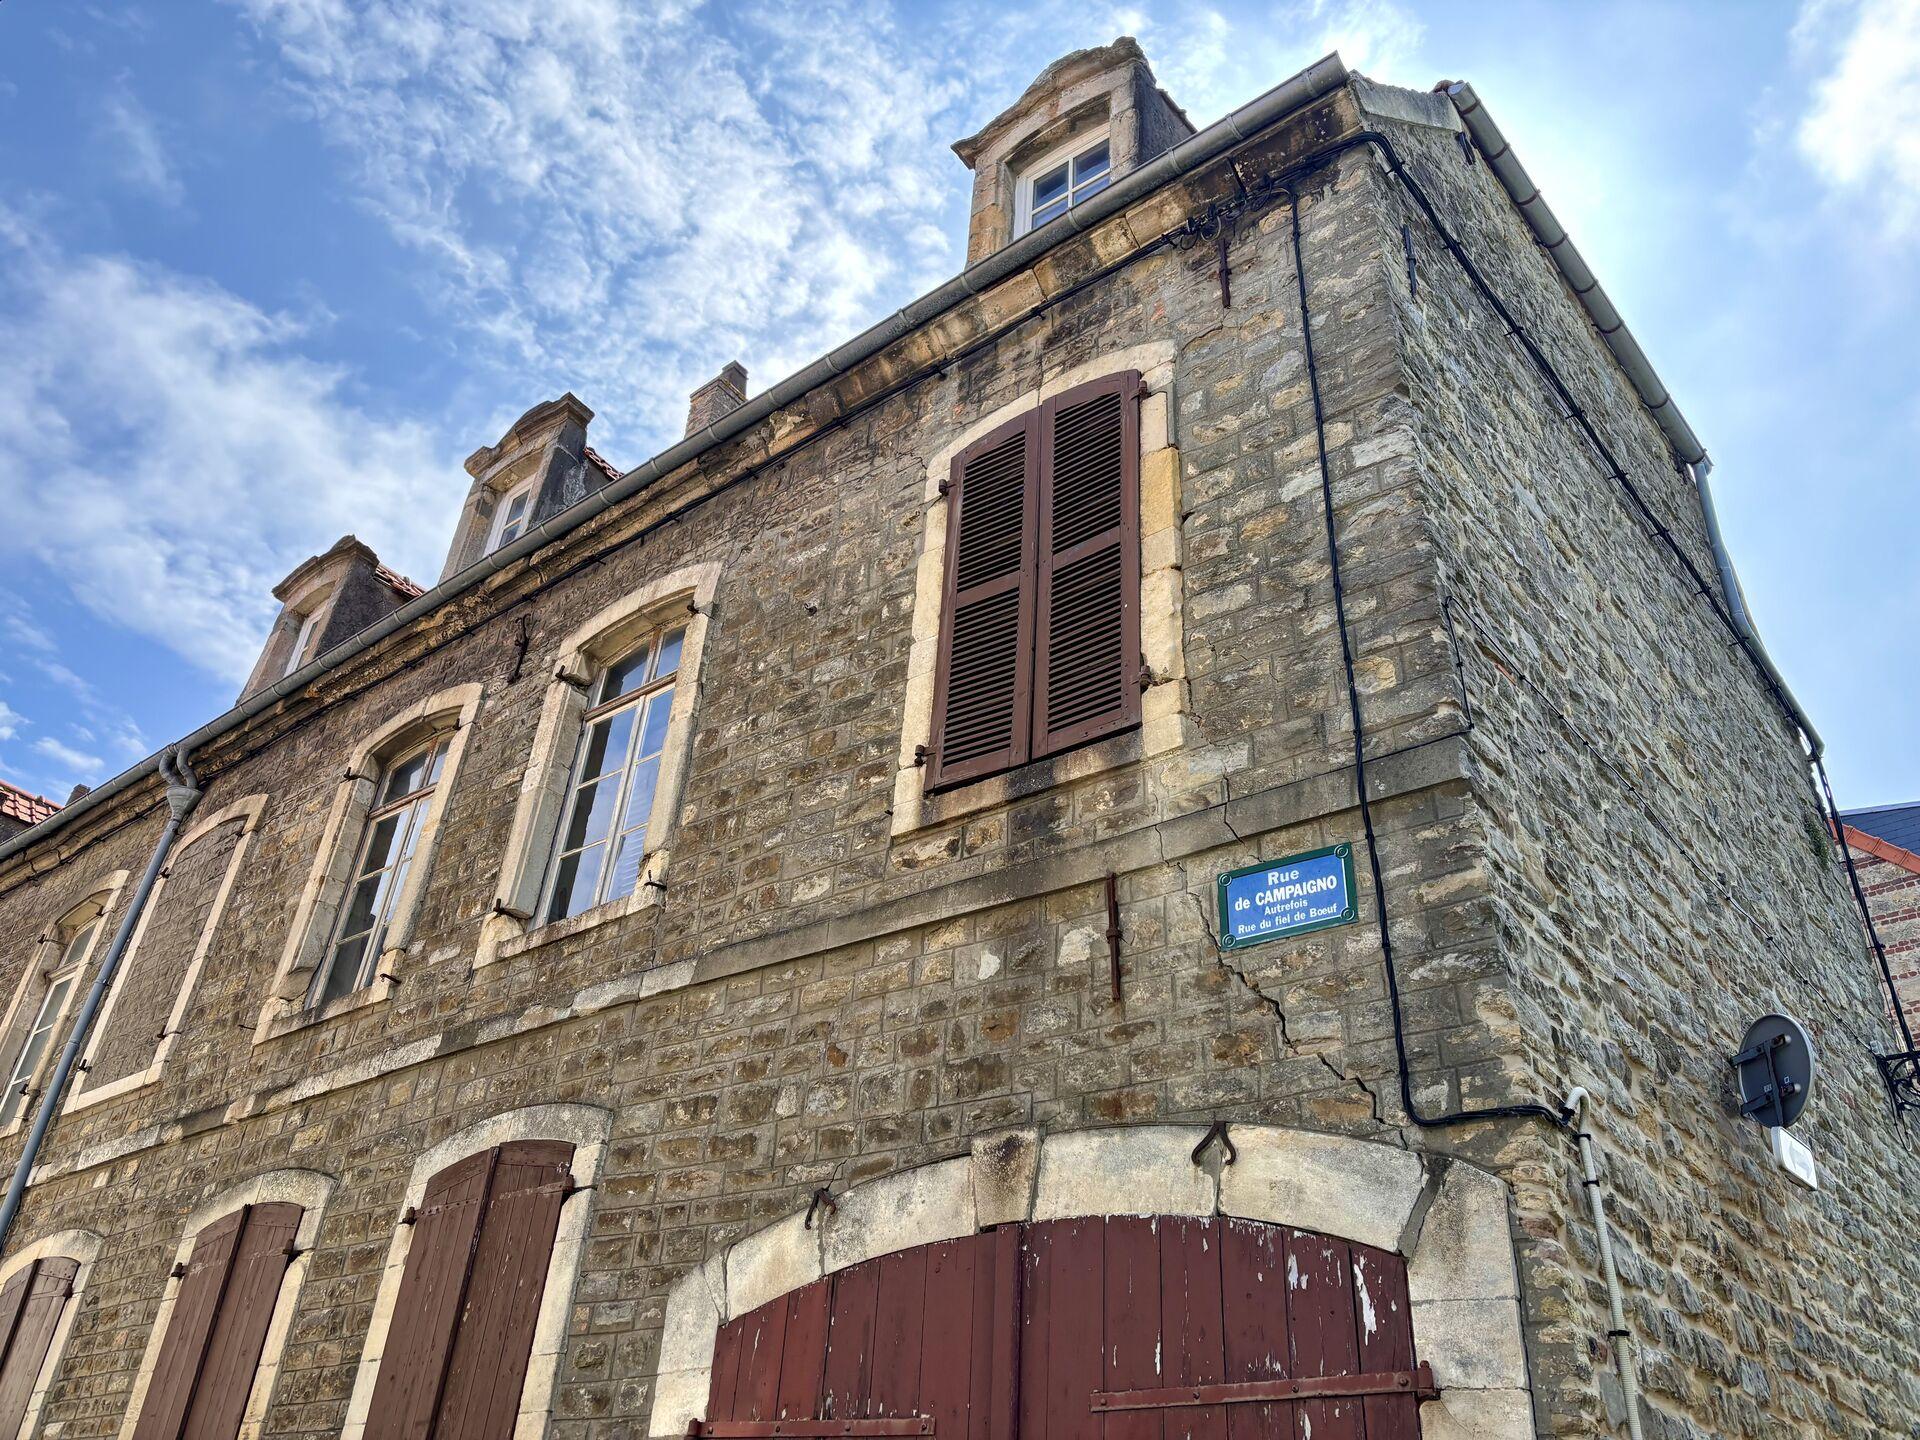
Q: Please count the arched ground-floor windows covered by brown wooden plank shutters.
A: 3